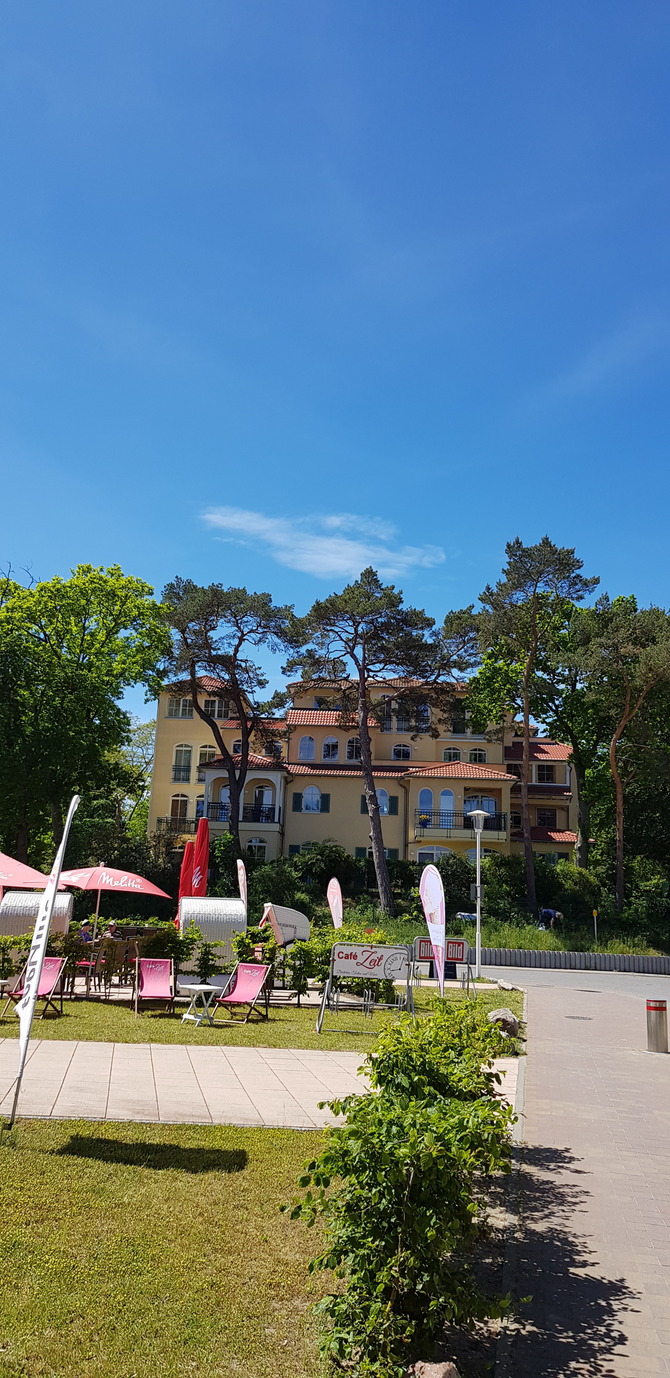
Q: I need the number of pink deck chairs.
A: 3